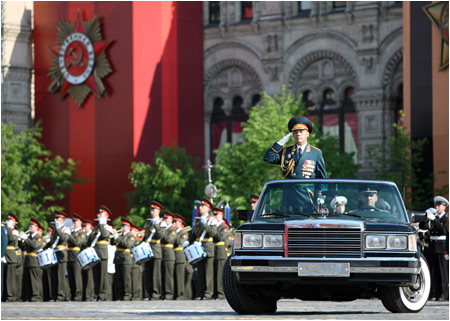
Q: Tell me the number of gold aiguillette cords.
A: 1